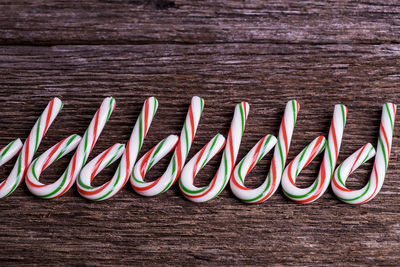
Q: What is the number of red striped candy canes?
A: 8